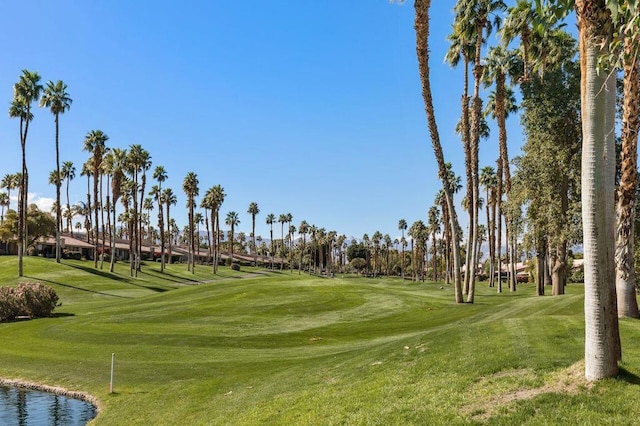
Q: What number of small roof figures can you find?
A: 0